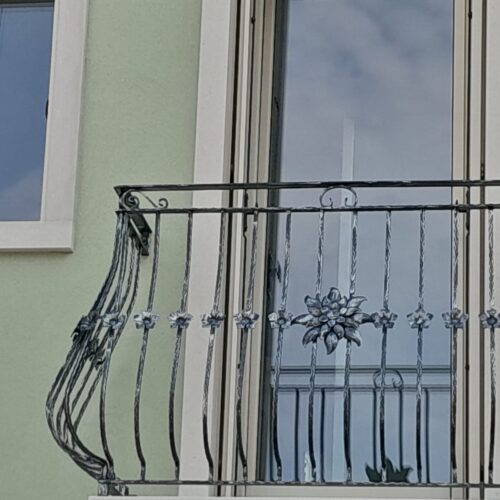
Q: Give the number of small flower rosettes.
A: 11